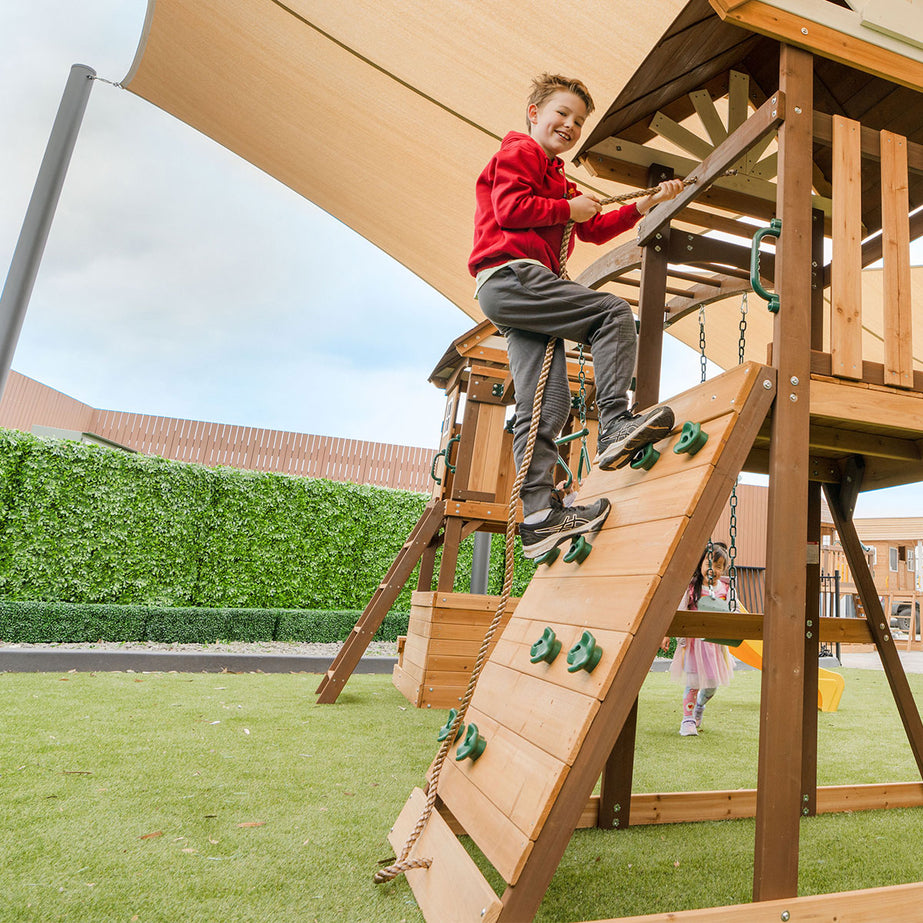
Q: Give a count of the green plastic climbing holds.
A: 8